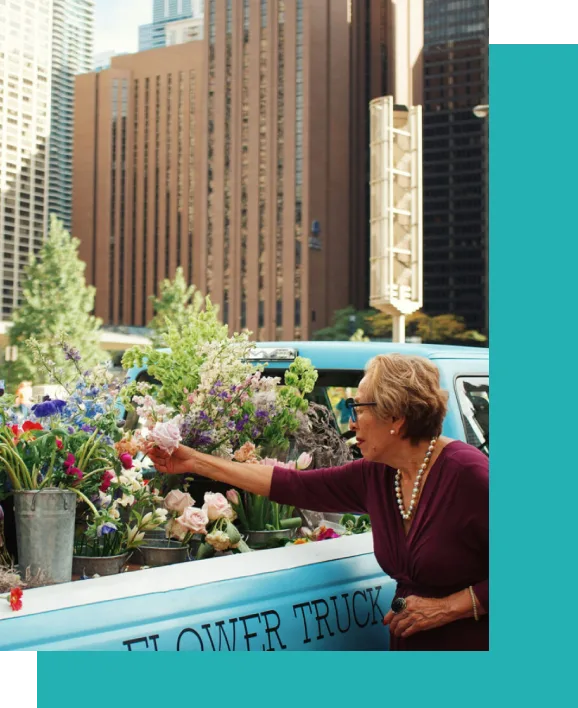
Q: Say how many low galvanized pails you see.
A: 3